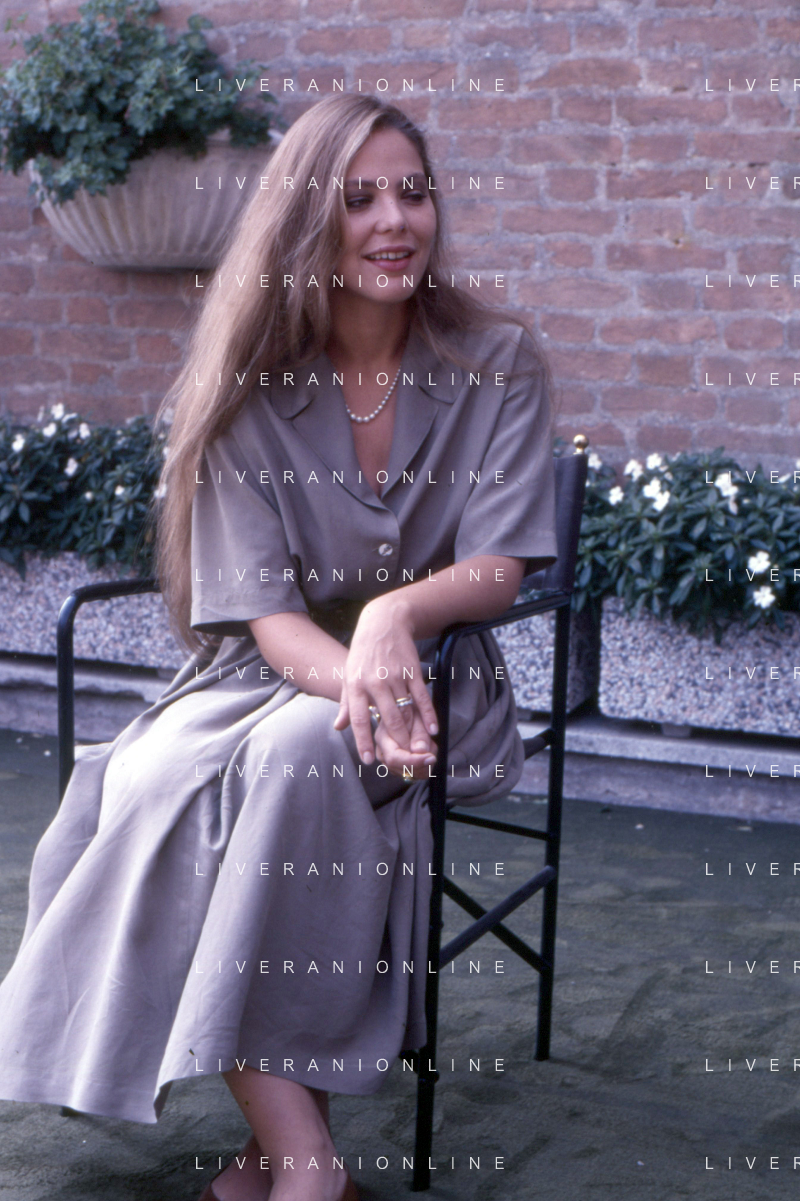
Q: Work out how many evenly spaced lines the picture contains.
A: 12